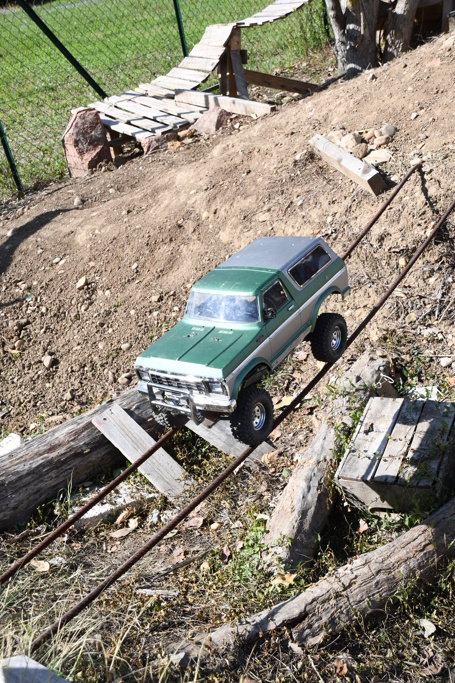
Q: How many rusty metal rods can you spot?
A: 2